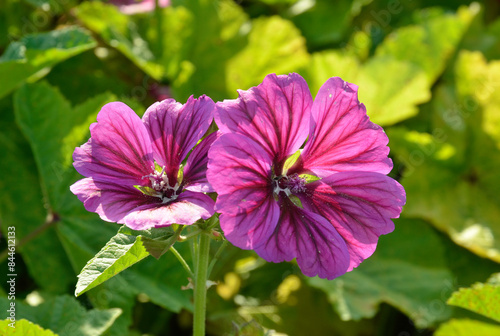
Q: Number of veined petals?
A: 10